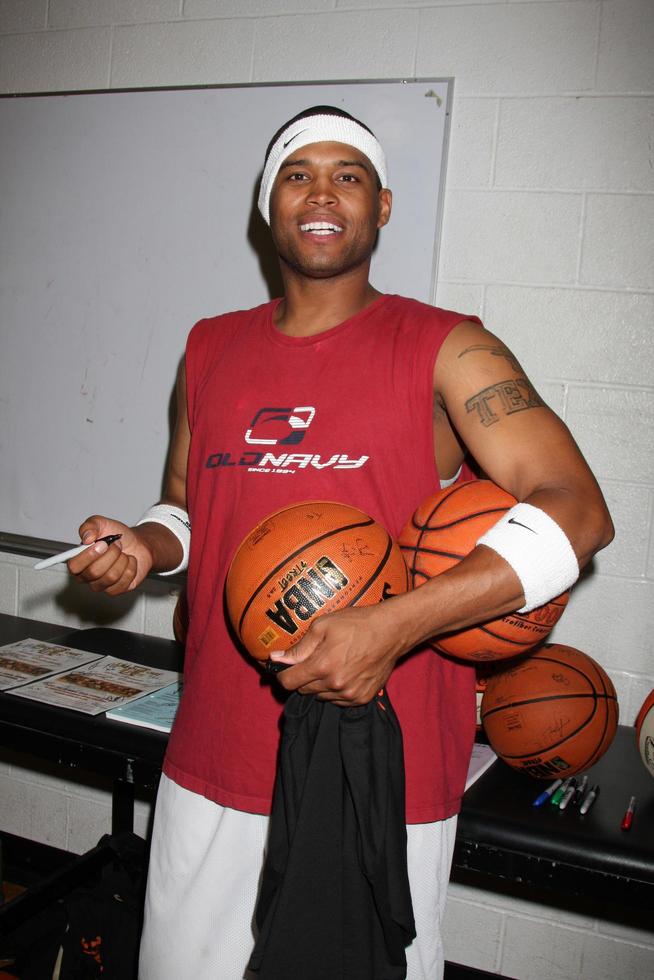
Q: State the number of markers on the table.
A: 6